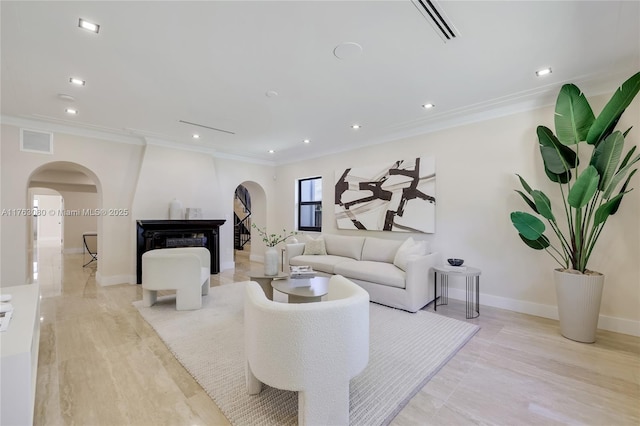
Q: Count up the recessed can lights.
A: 9